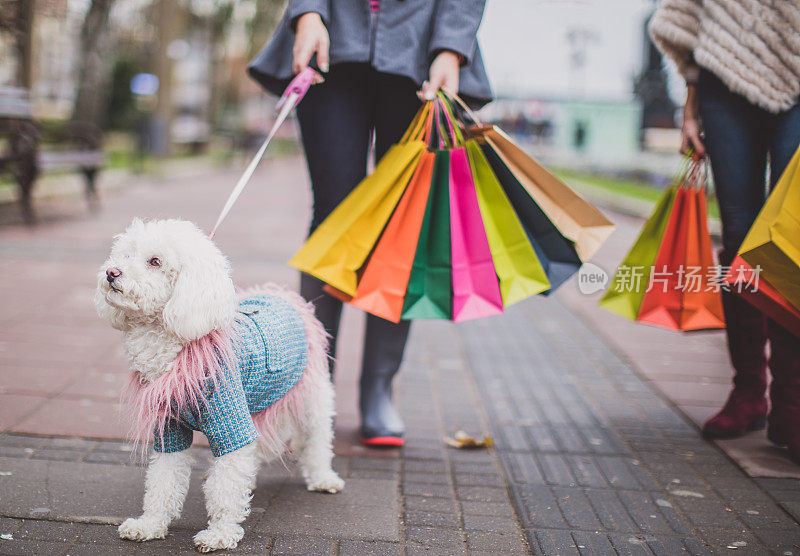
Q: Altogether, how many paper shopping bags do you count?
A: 12